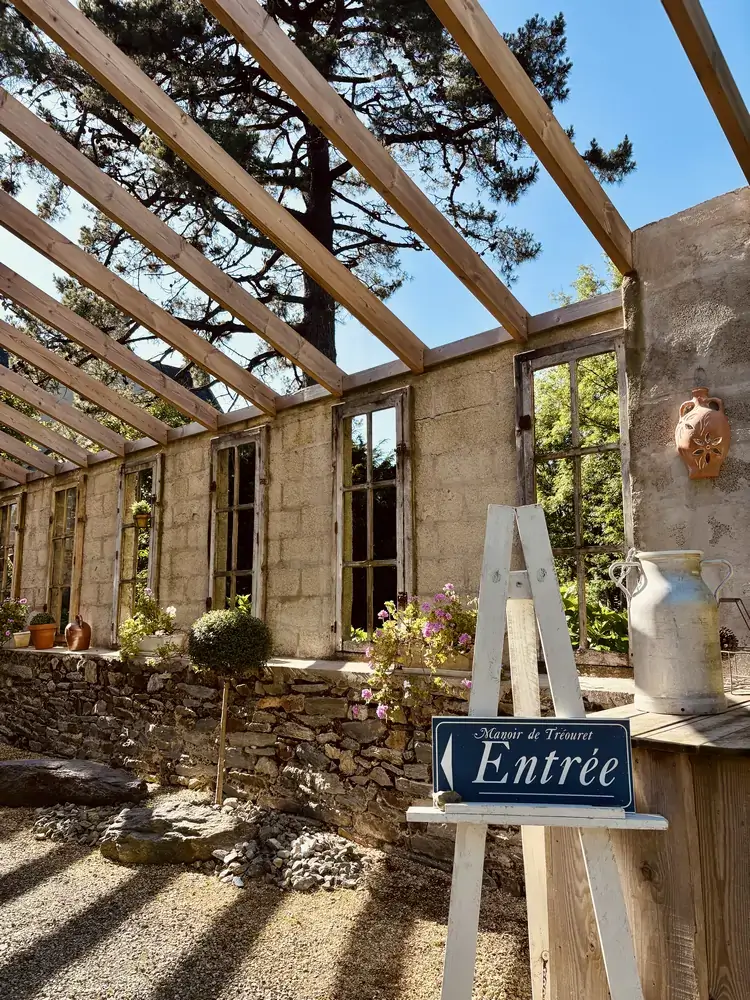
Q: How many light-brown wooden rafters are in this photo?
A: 12